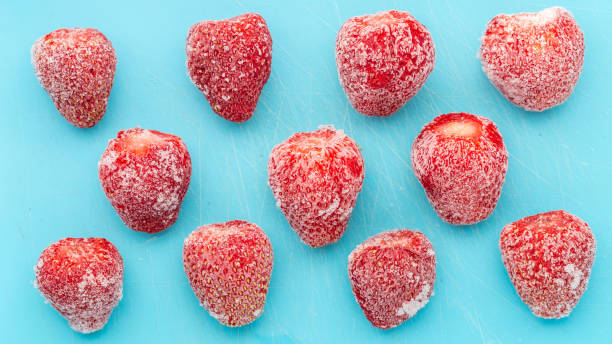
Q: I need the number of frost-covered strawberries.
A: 11